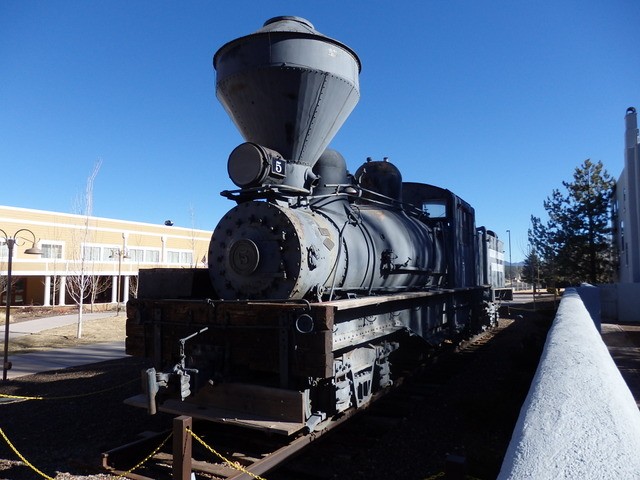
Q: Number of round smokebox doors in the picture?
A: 1